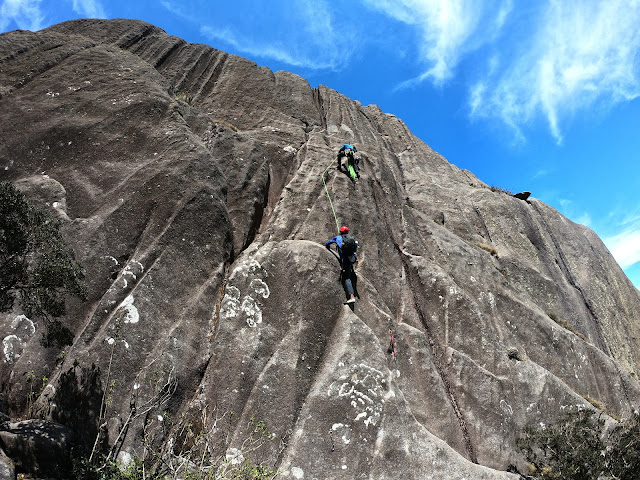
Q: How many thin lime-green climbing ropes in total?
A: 1